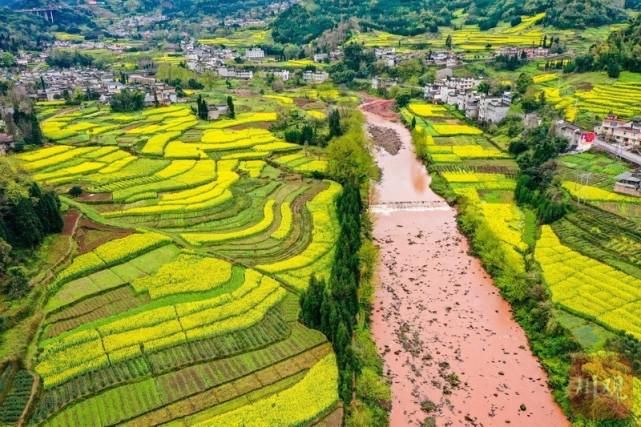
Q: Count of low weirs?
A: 1